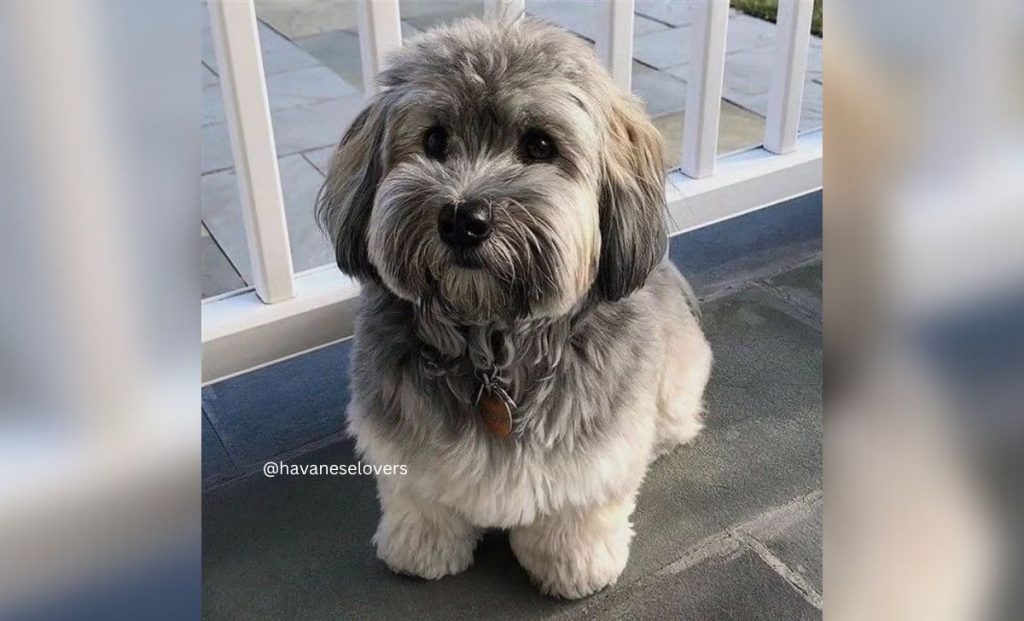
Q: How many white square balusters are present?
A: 6